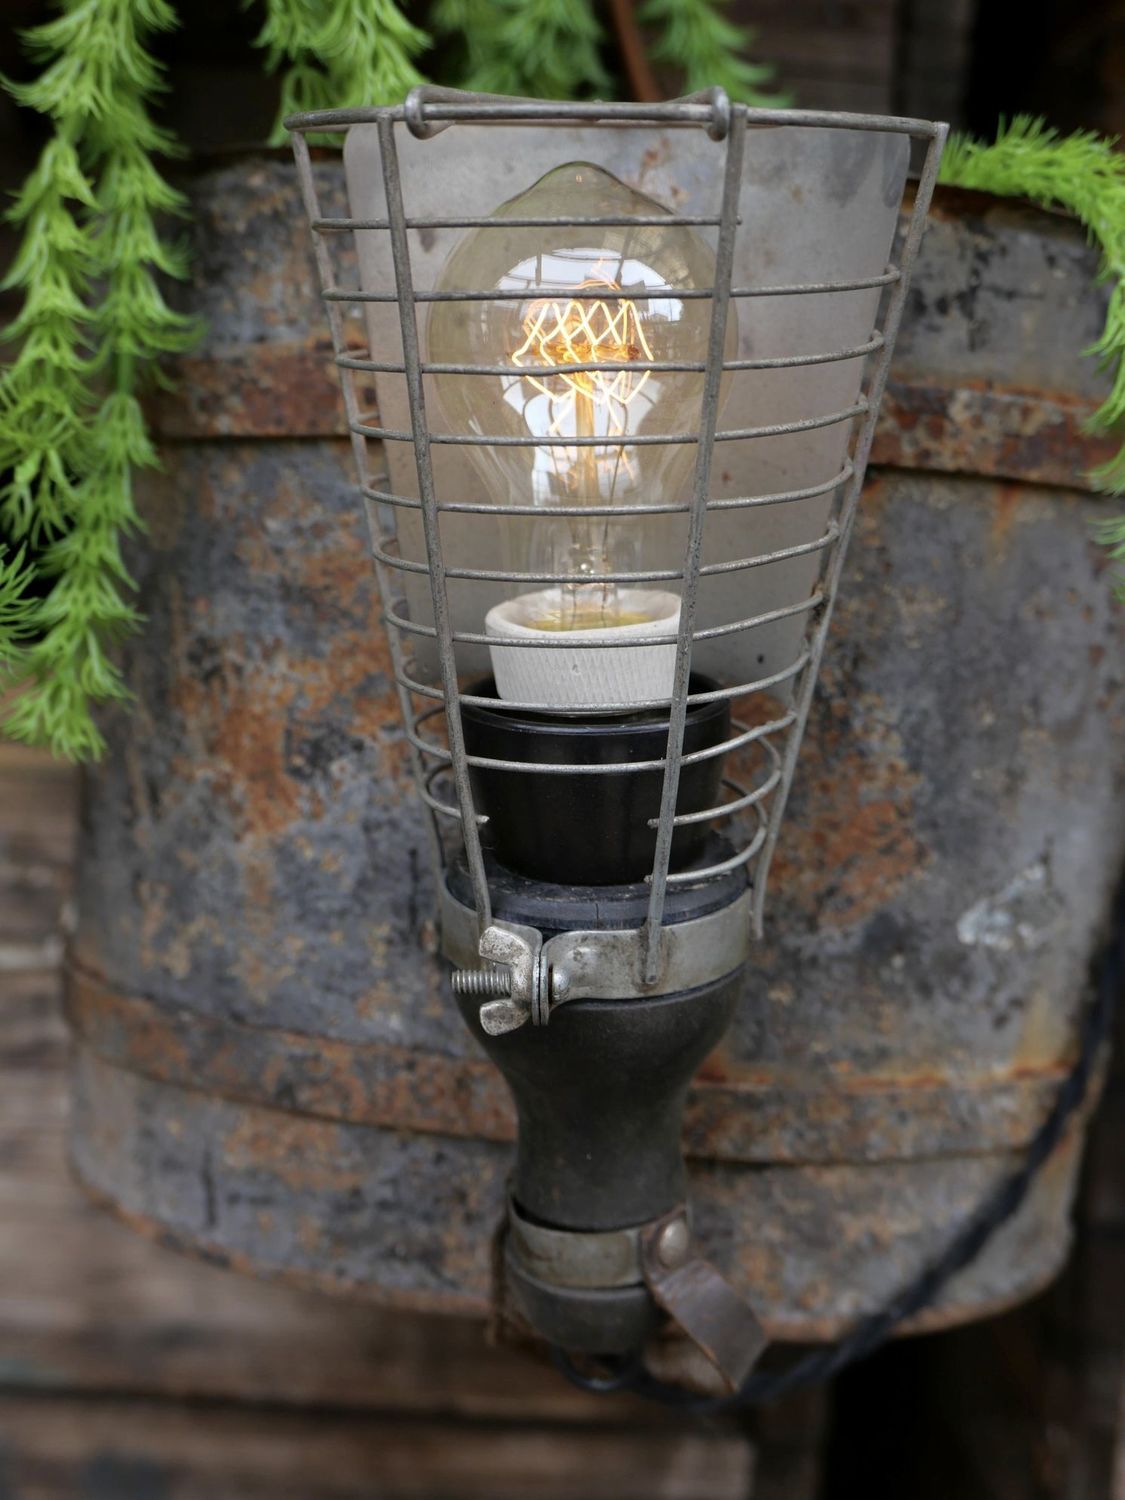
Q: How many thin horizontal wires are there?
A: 11